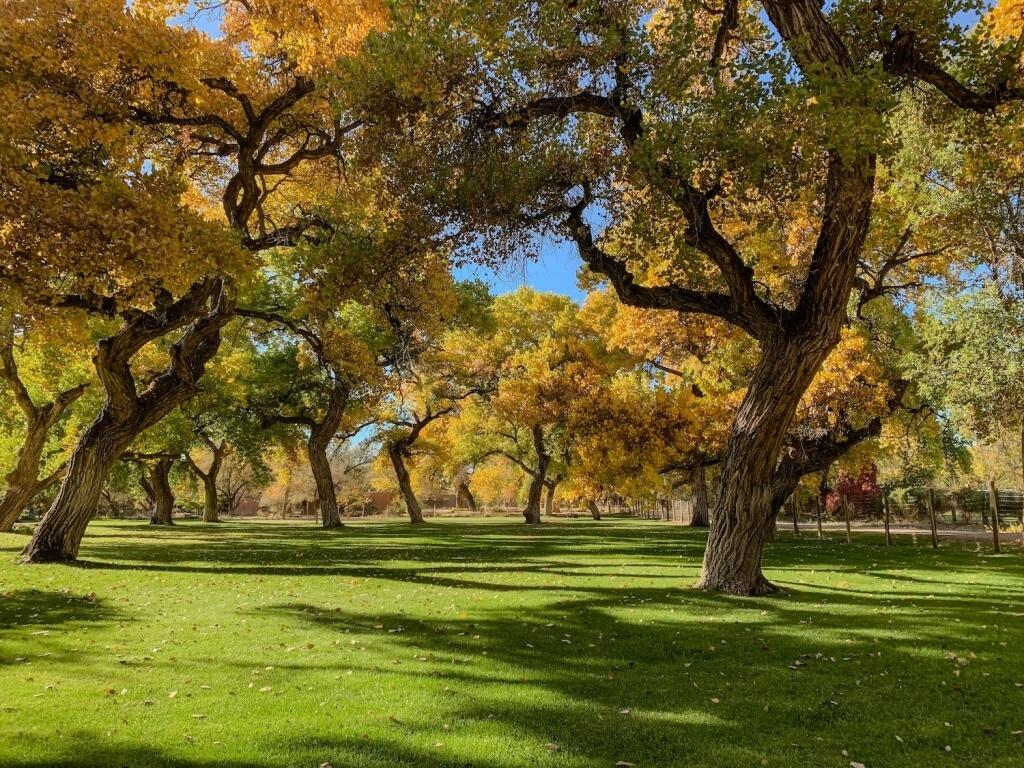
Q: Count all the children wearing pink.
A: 0